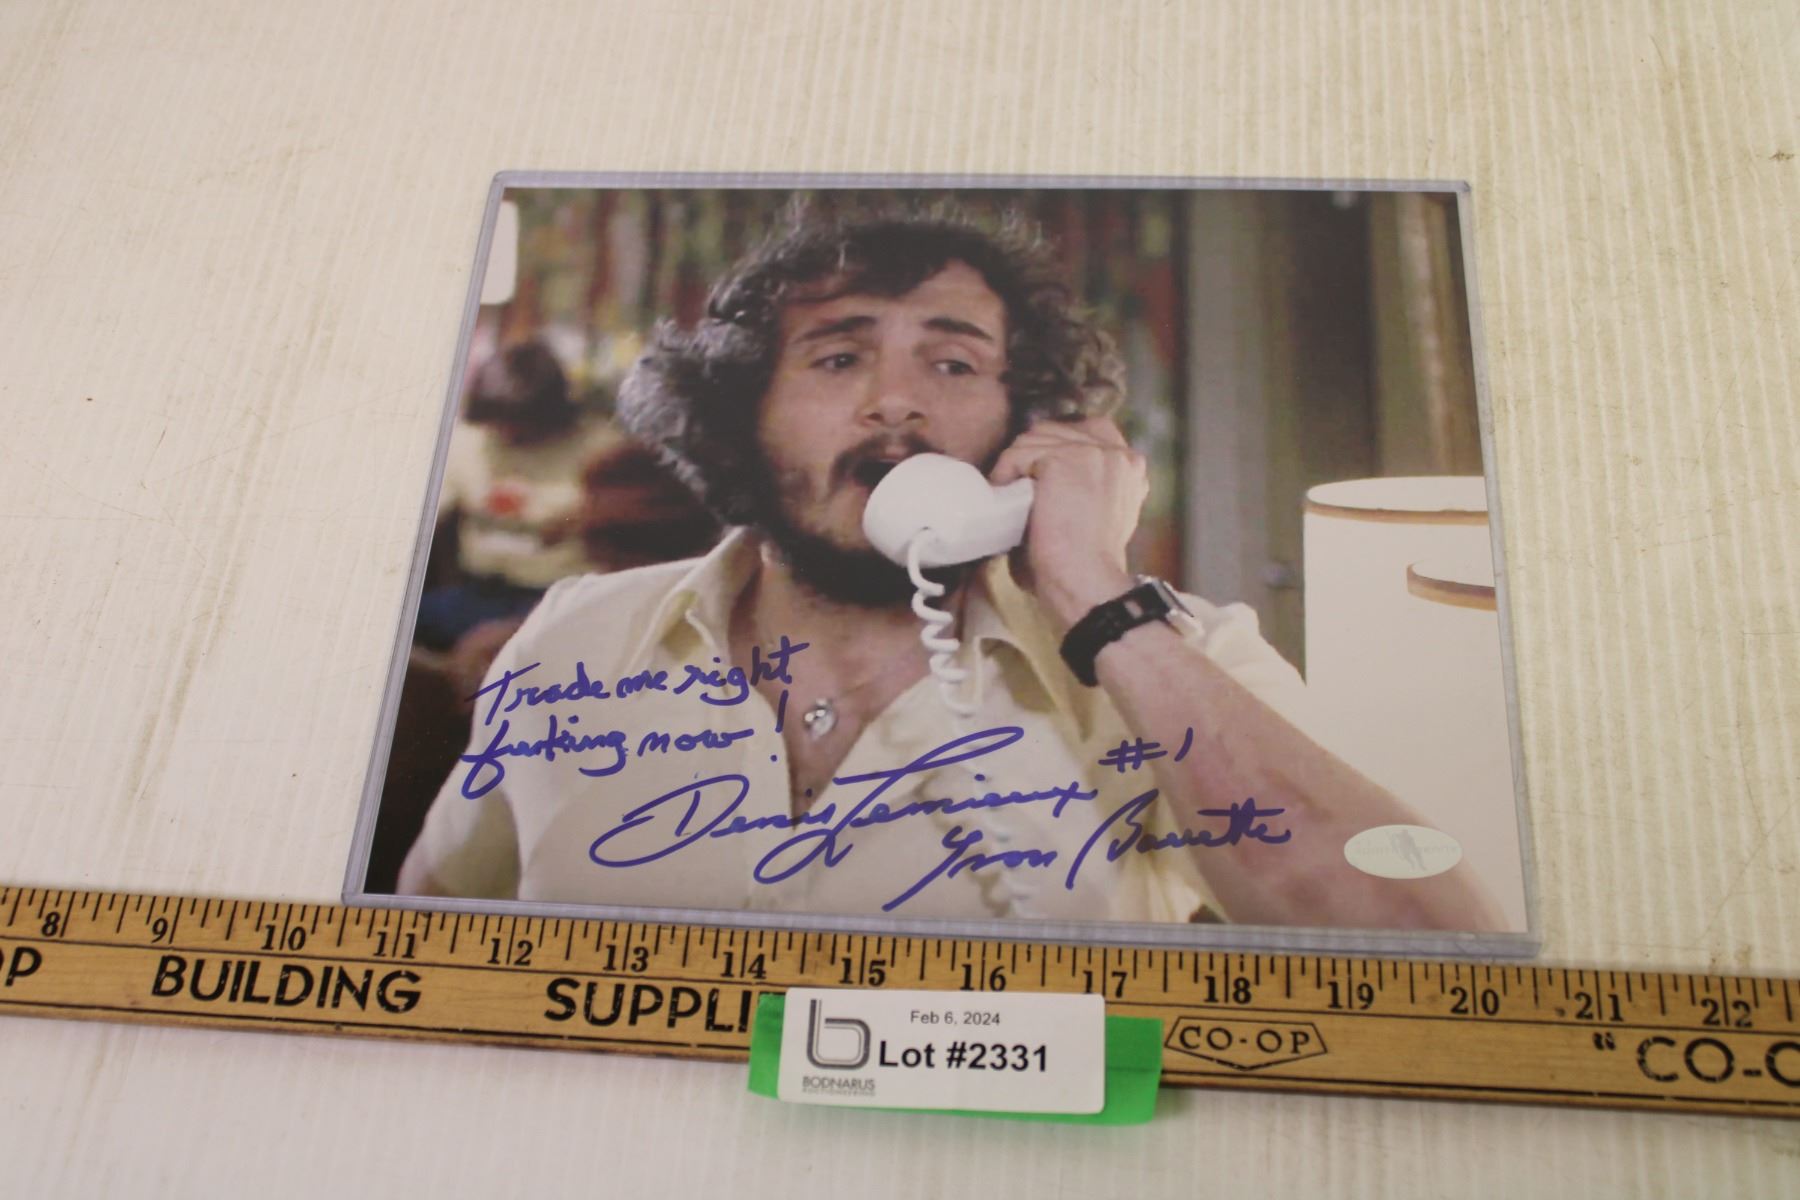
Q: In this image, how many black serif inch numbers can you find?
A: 15